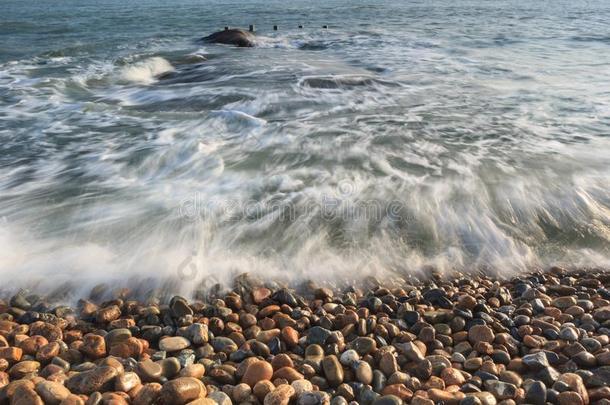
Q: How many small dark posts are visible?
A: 5